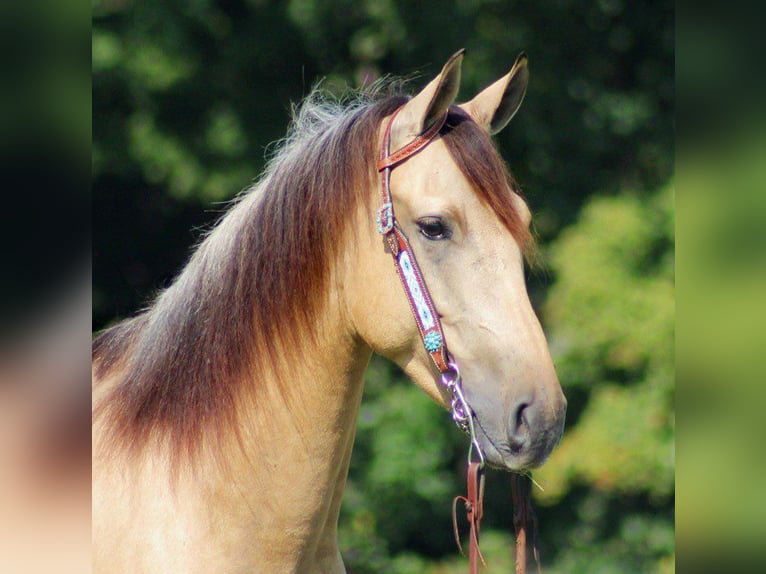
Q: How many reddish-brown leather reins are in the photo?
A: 2